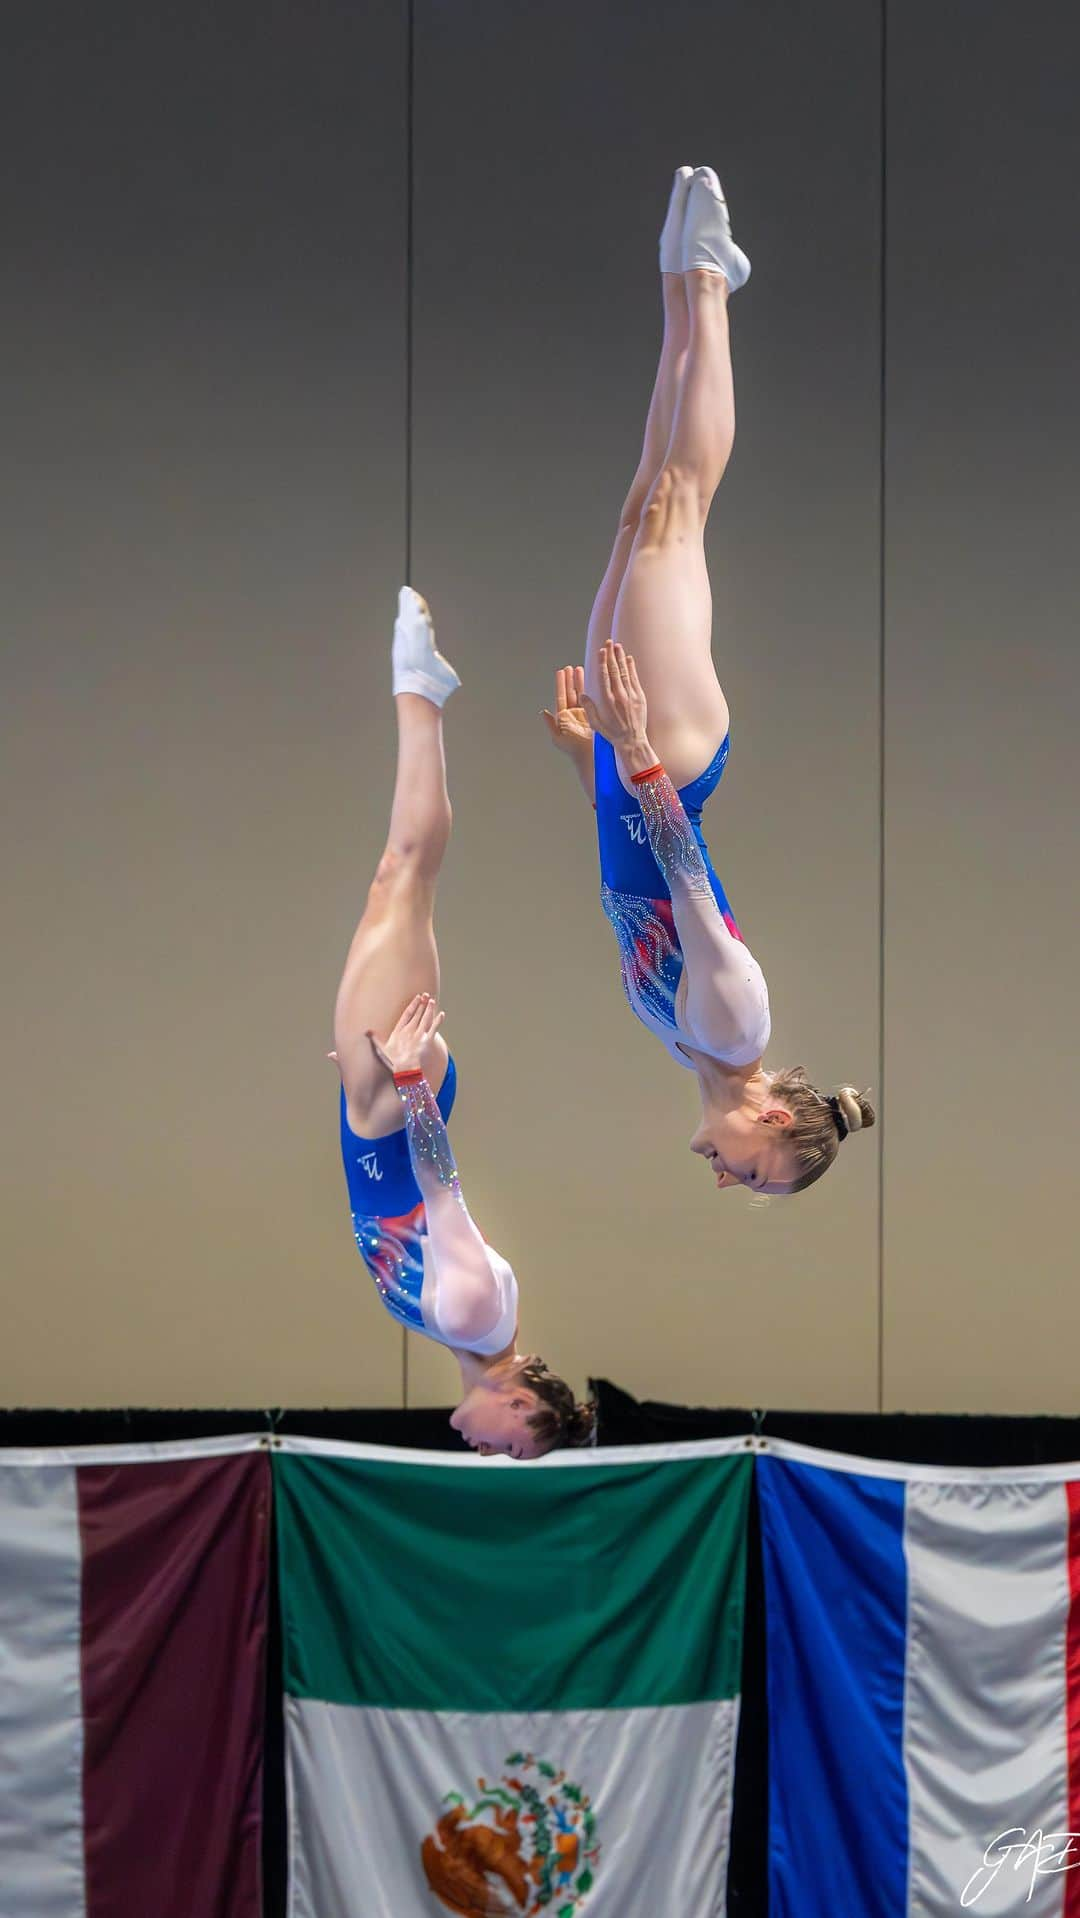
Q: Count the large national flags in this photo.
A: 3